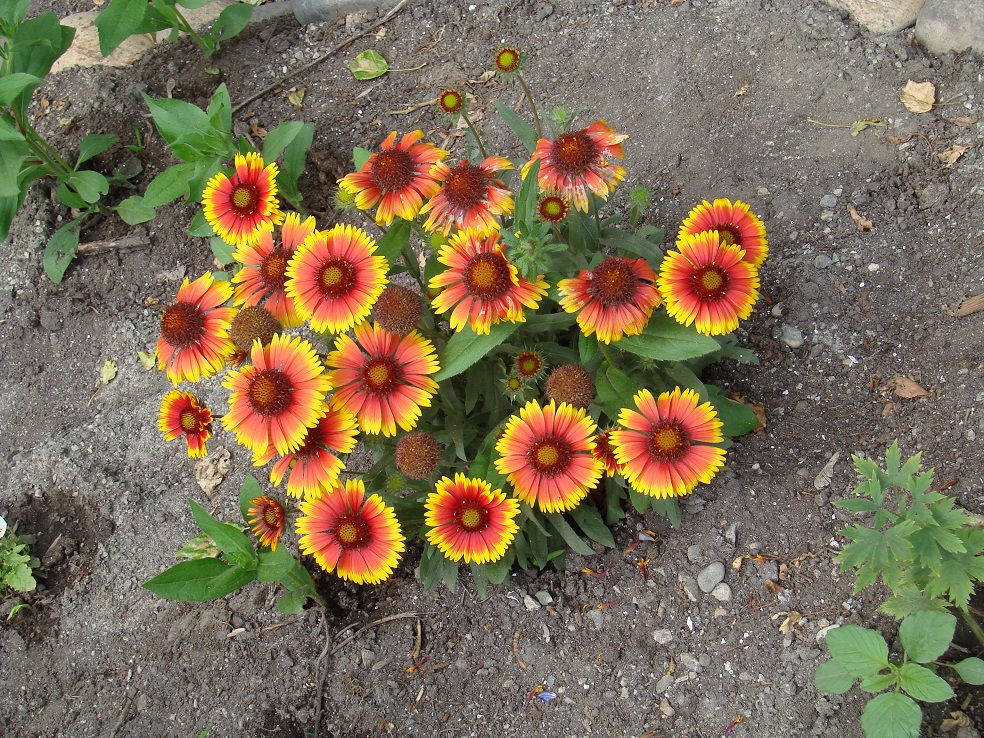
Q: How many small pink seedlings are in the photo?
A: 0